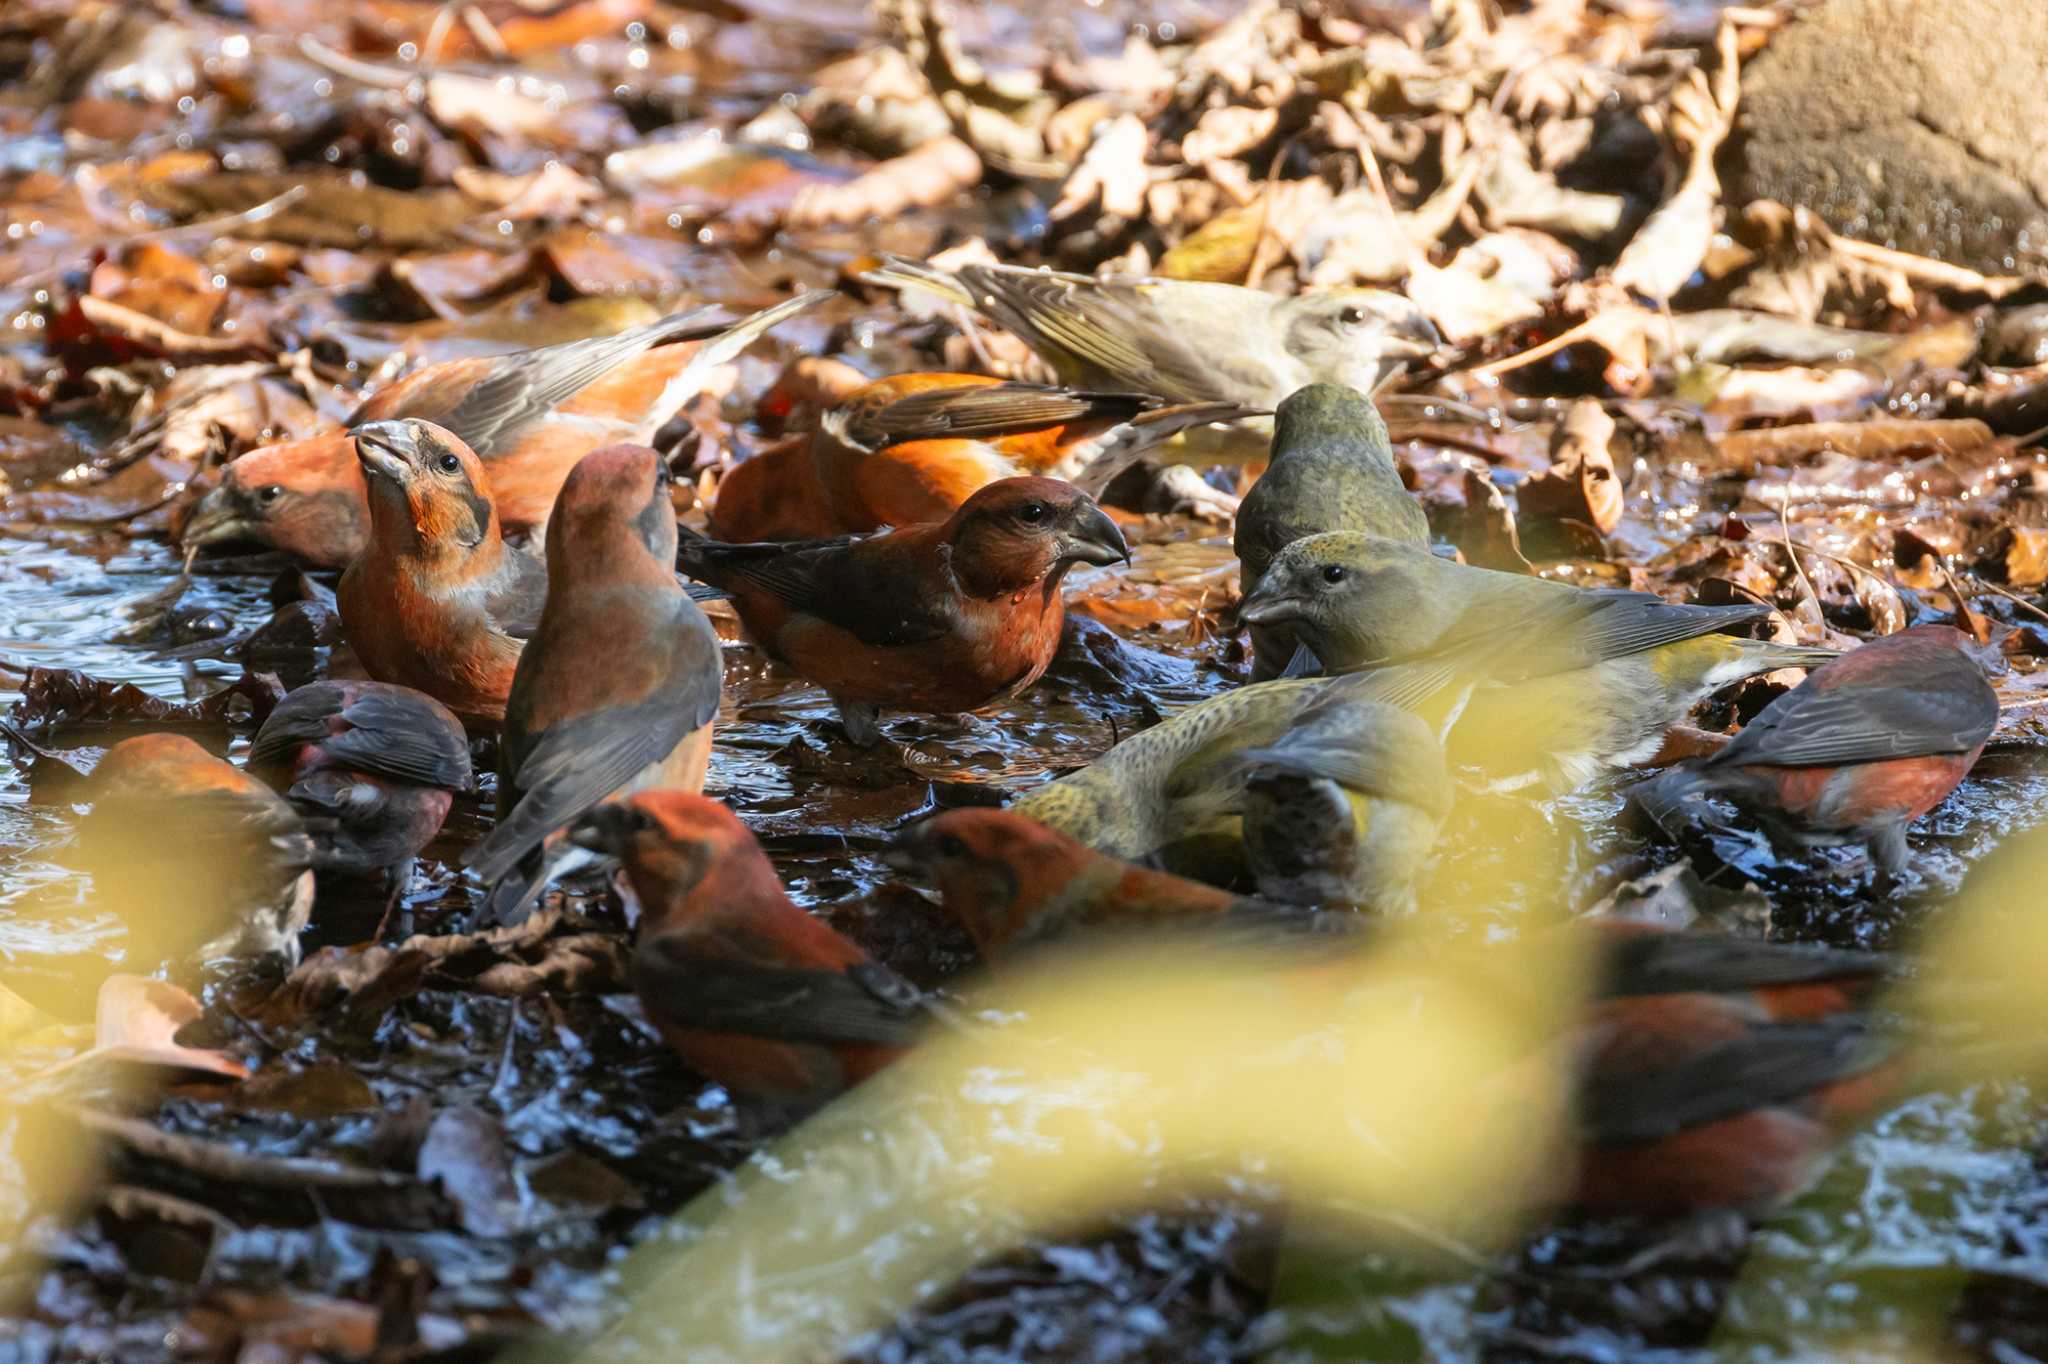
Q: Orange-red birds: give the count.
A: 12